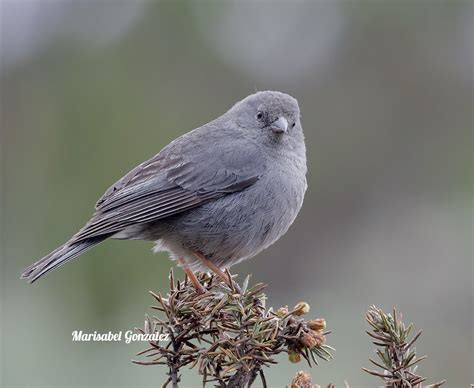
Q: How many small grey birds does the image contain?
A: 1